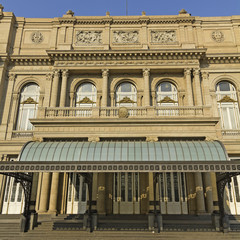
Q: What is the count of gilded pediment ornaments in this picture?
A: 5